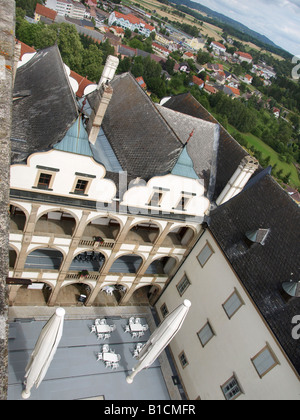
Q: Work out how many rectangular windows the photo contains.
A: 12